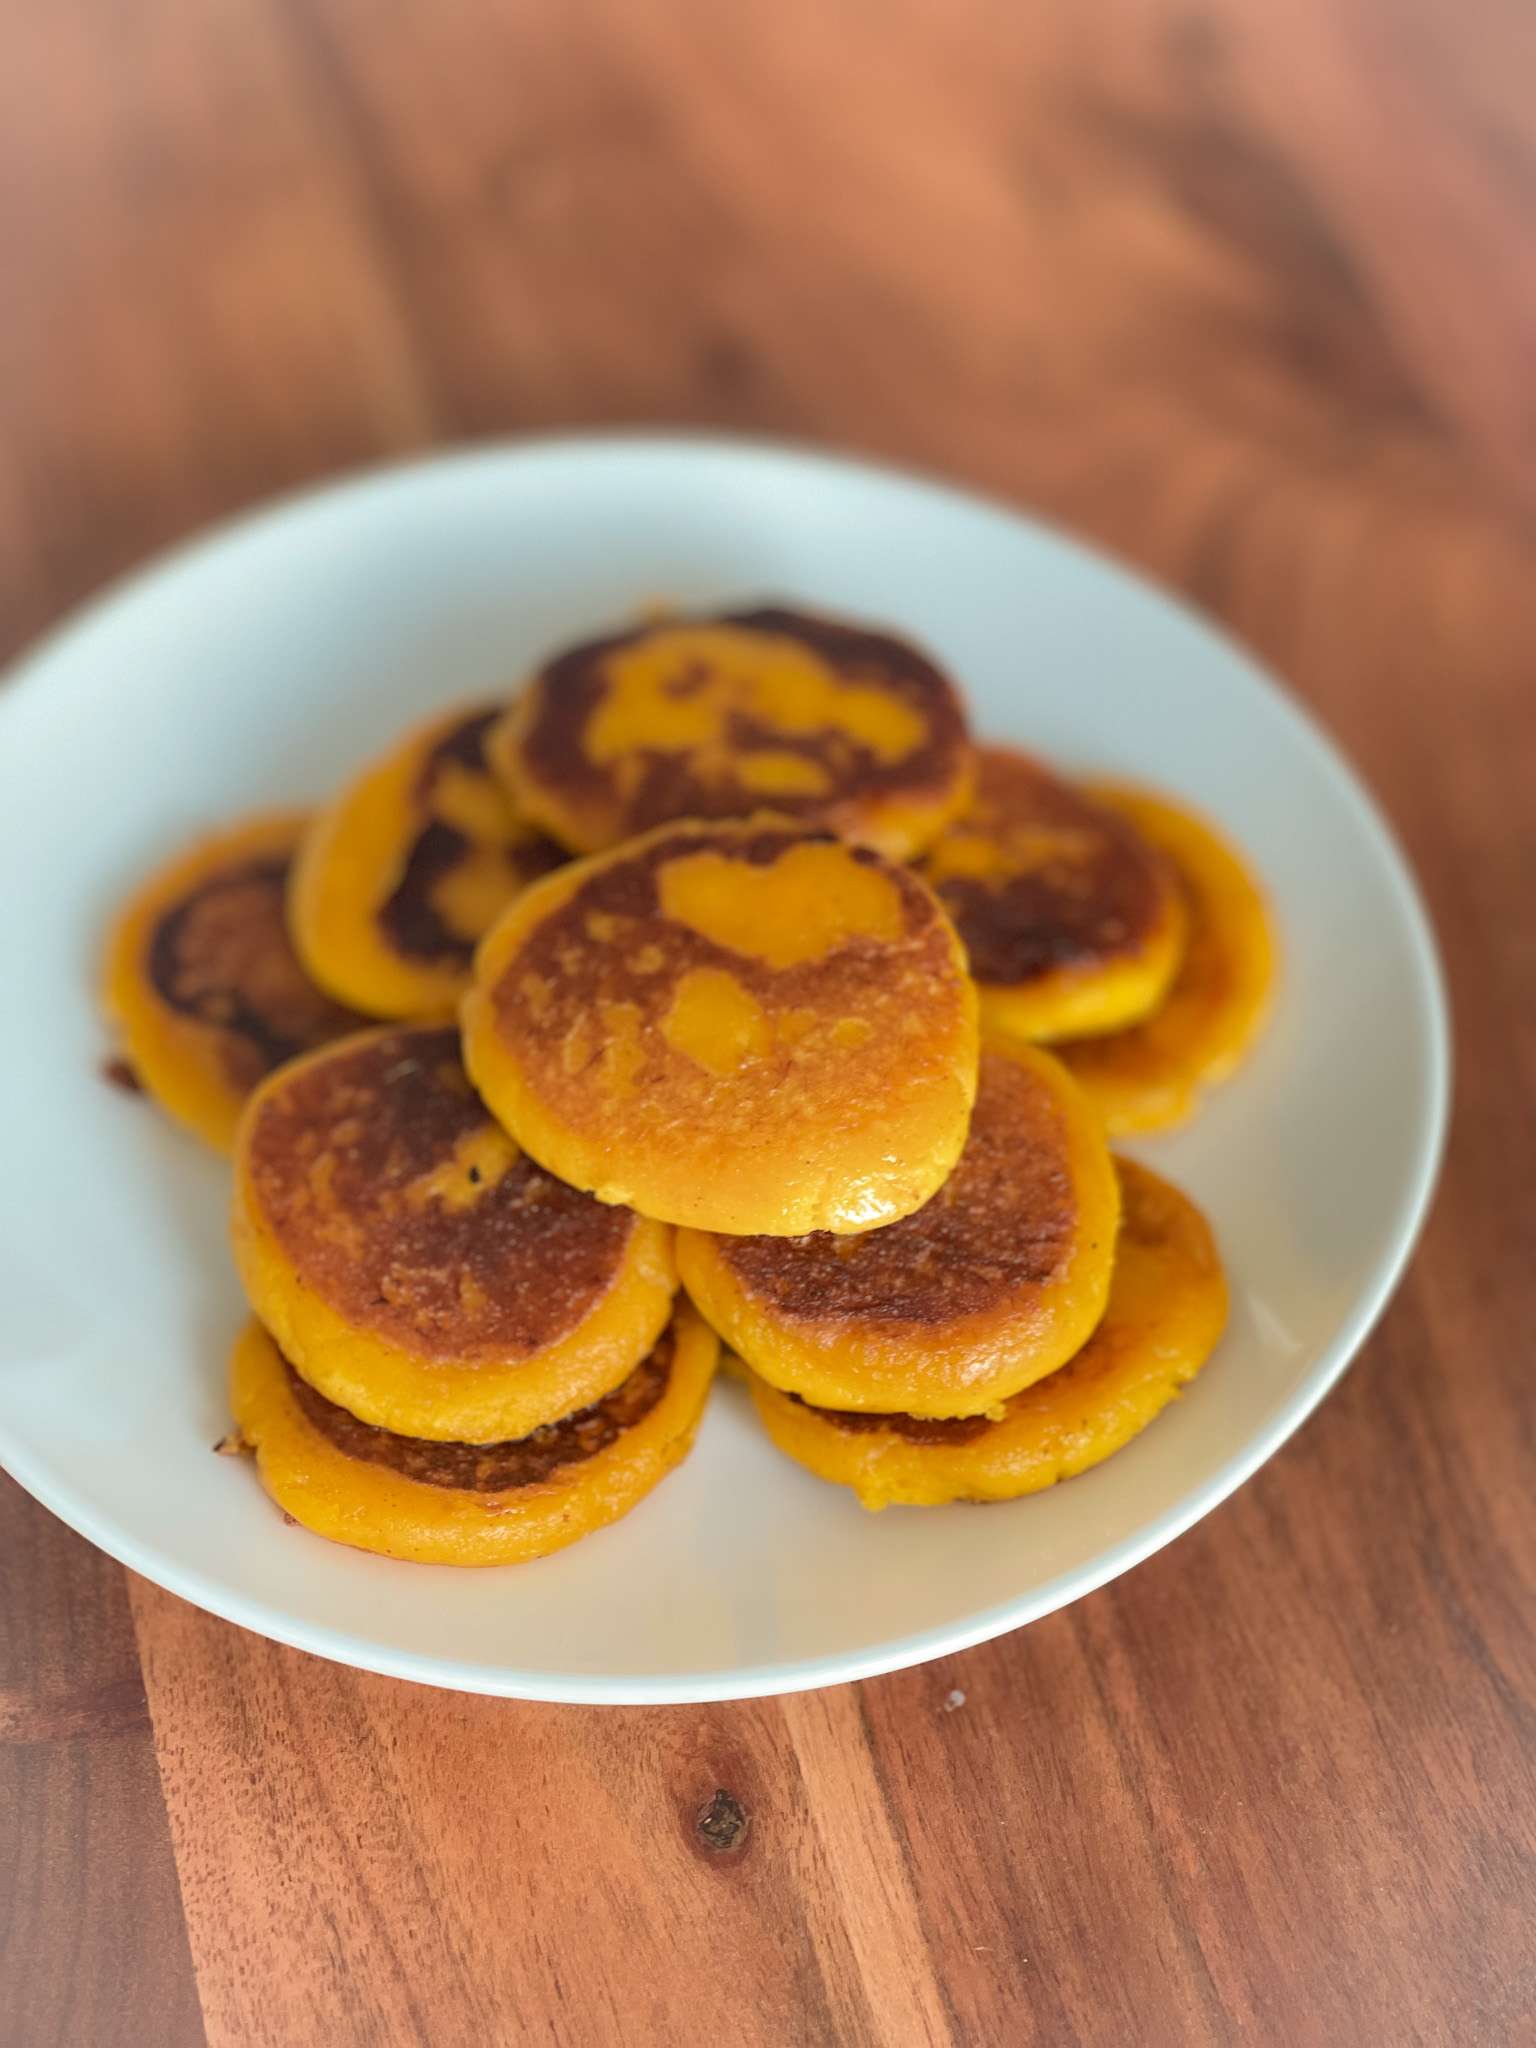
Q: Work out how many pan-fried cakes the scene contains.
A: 10